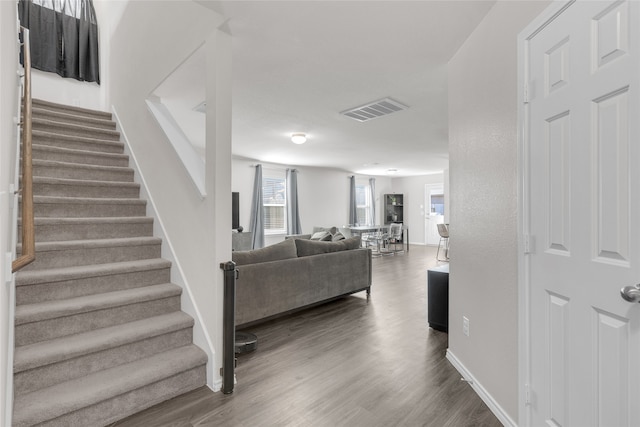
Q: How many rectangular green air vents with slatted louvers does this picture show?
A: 0